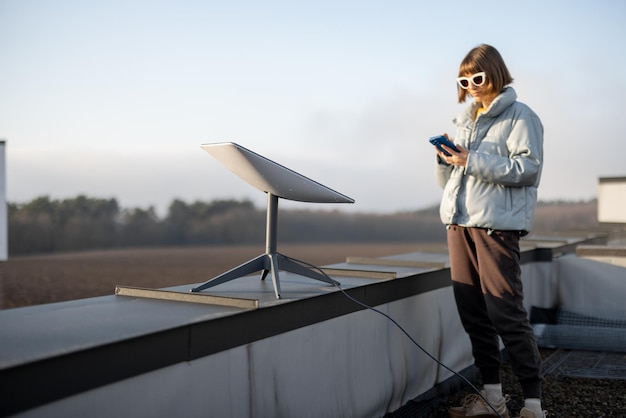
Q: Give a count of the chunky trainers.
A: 2